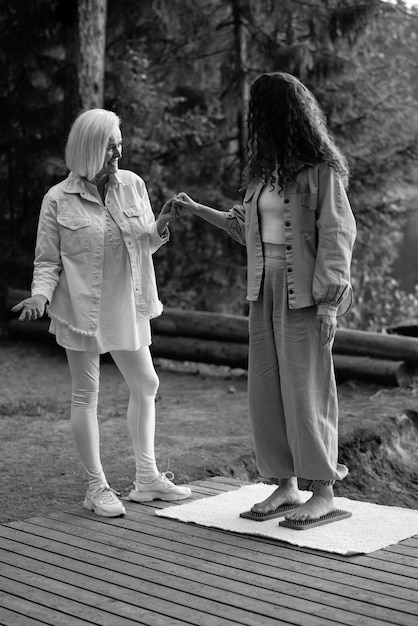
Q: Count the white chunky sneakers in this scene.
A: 2